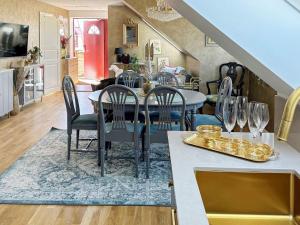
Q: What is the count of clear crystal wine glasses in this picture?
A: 4